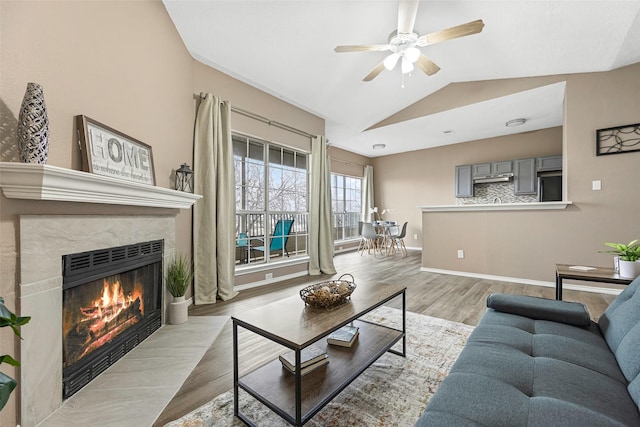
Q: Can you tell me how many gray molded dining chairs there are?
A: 4